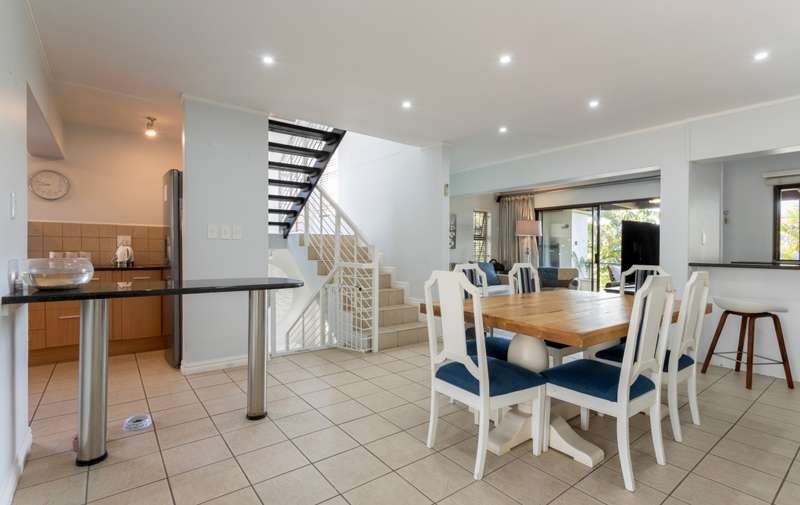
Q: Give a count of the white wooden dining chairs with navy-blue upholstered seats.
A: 6